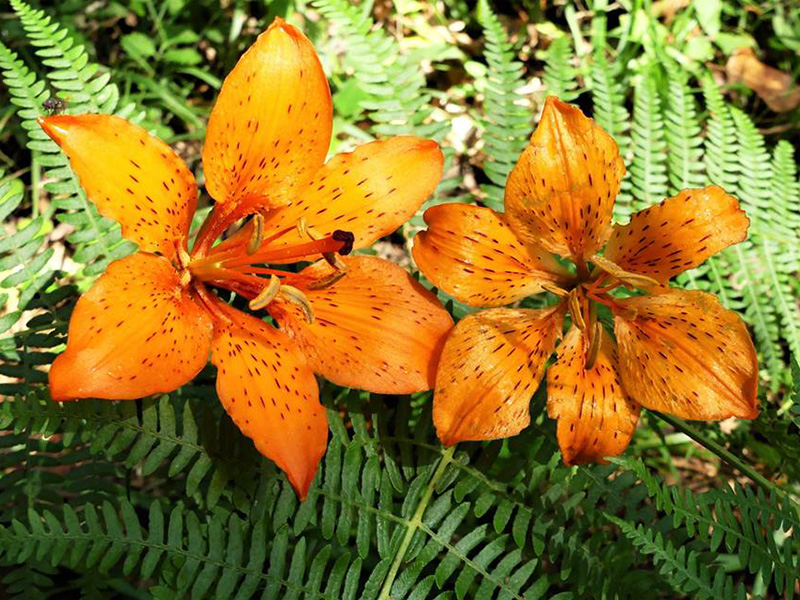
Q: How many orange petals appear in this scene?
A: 12